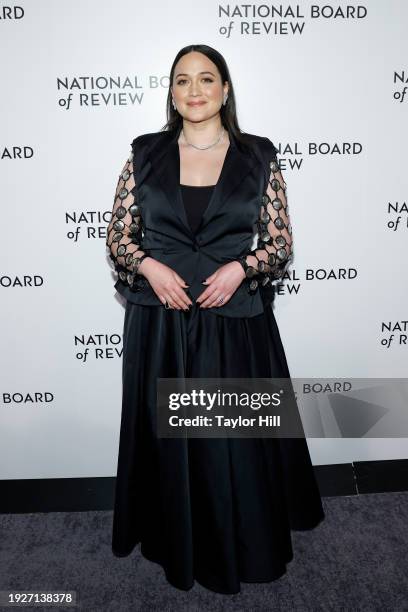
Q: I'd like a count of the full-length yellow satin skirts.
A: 0